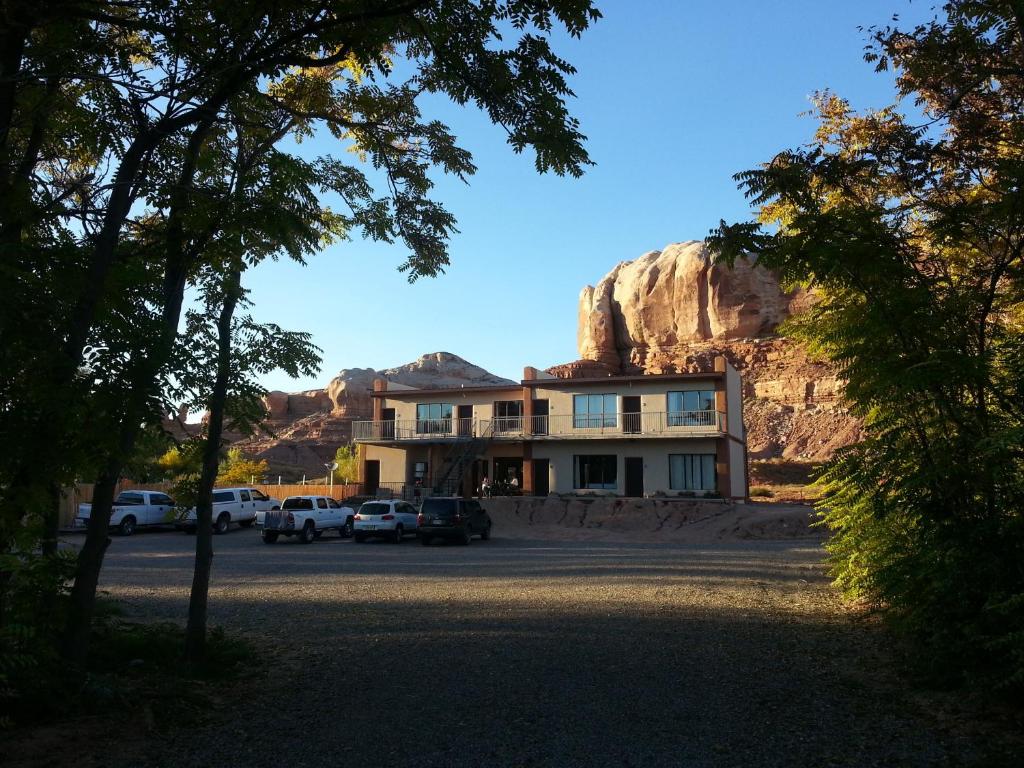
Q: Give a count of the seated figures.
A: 2